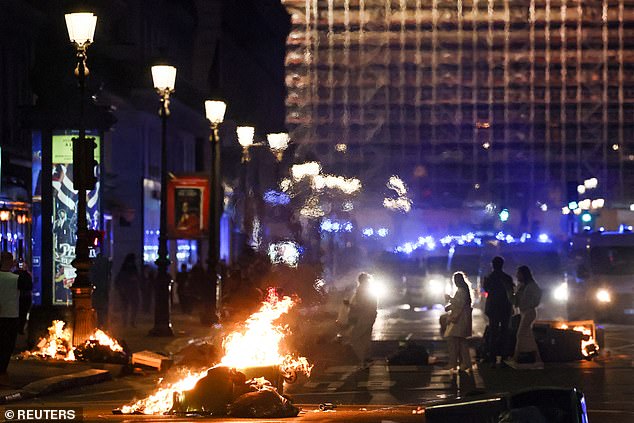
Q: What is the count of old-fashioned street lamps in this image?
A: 5